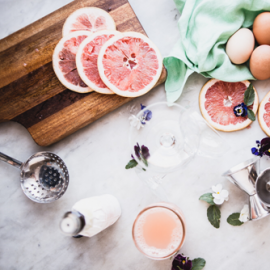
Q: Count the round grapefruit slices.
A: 6